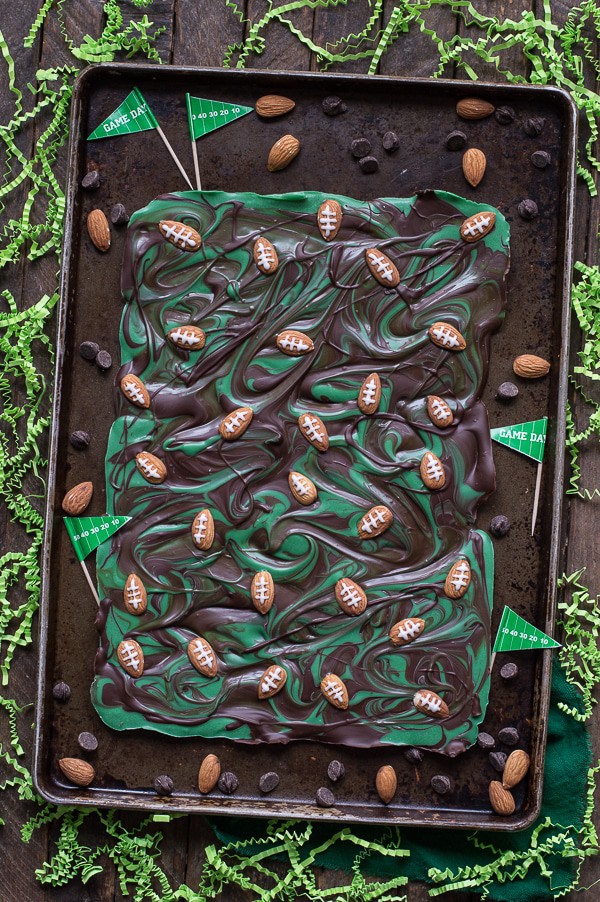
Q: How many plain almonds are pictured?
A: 12